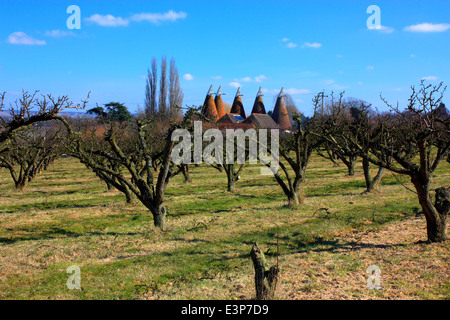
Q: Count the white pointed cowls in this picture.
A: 5